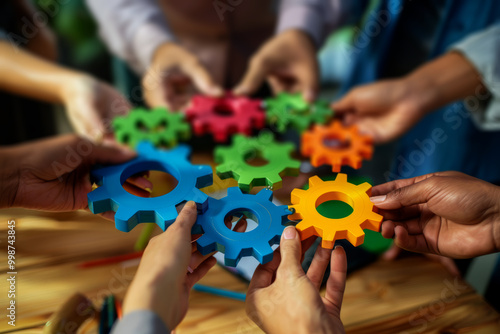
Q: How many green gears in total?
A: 3